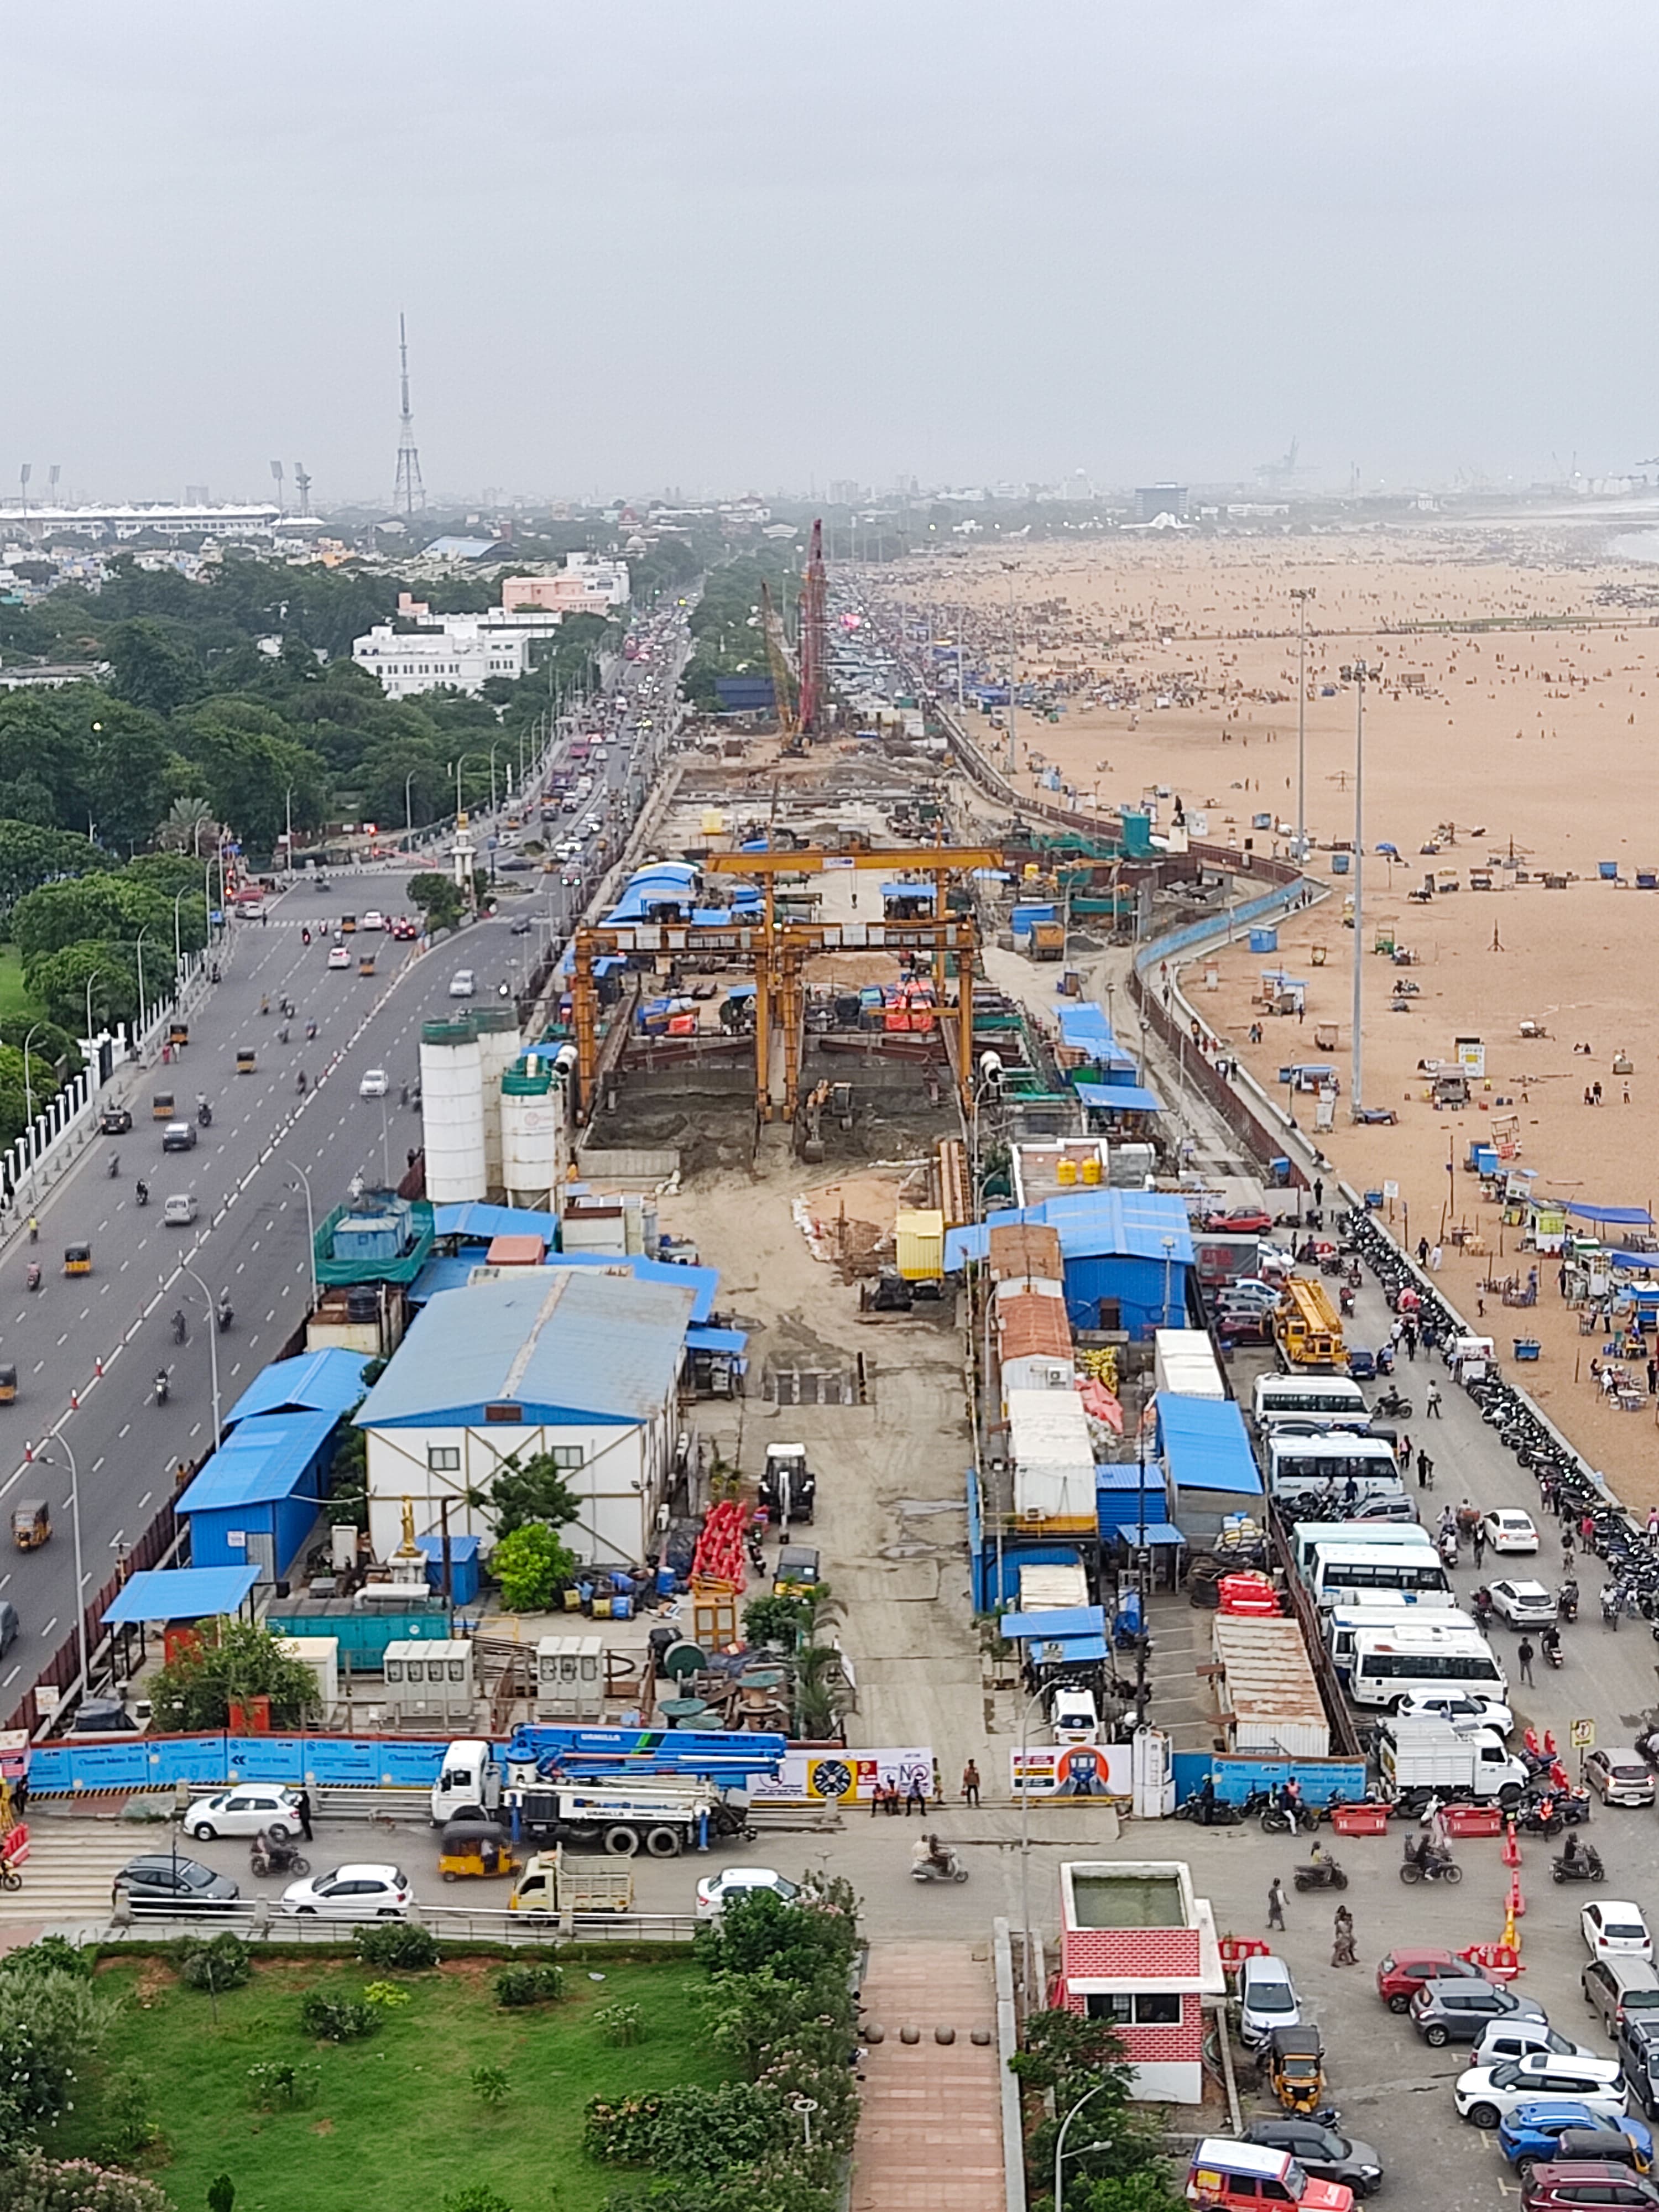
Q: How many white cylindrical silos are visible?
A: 3